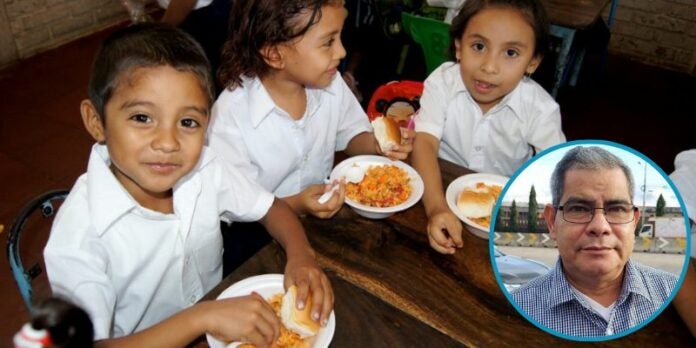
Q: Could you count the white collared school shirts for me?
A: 3